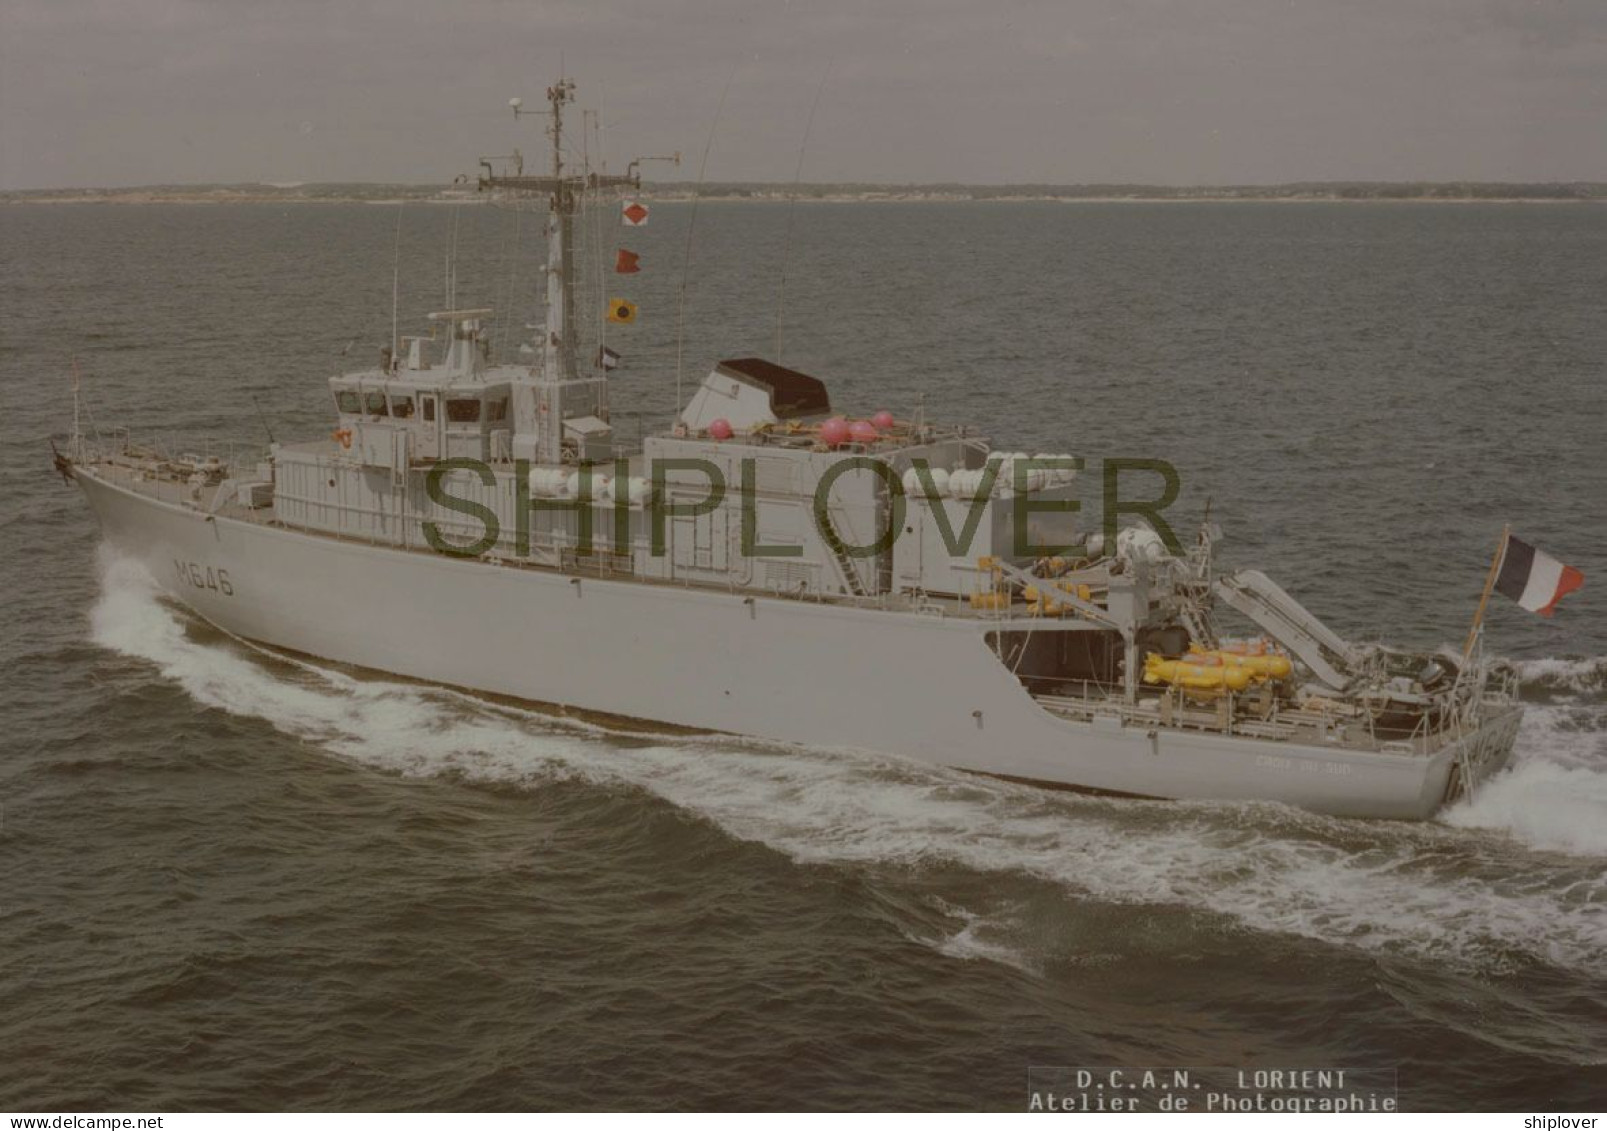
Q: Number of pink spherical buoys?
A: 4